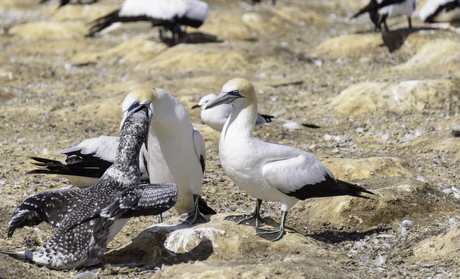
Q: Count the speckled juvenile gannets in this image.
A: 1